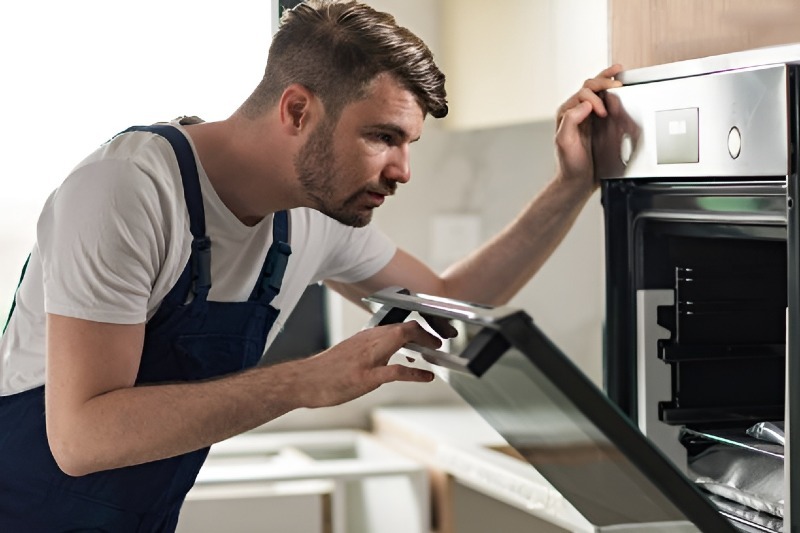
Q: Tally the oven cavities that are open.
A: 1